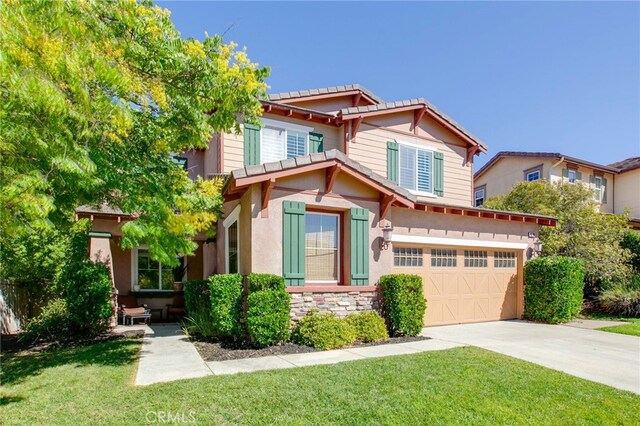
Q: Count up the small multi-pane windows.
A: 4